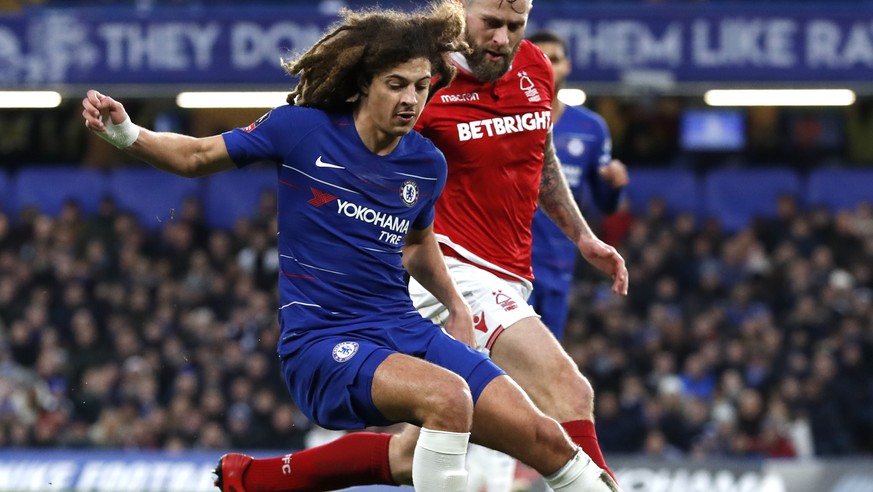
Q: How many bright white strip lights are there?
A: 4